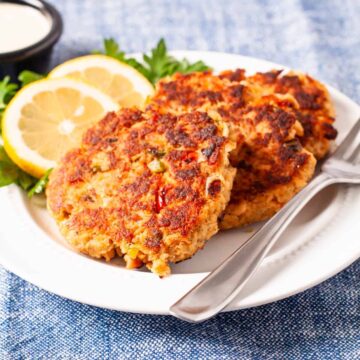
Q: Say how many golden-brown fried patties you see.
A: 3